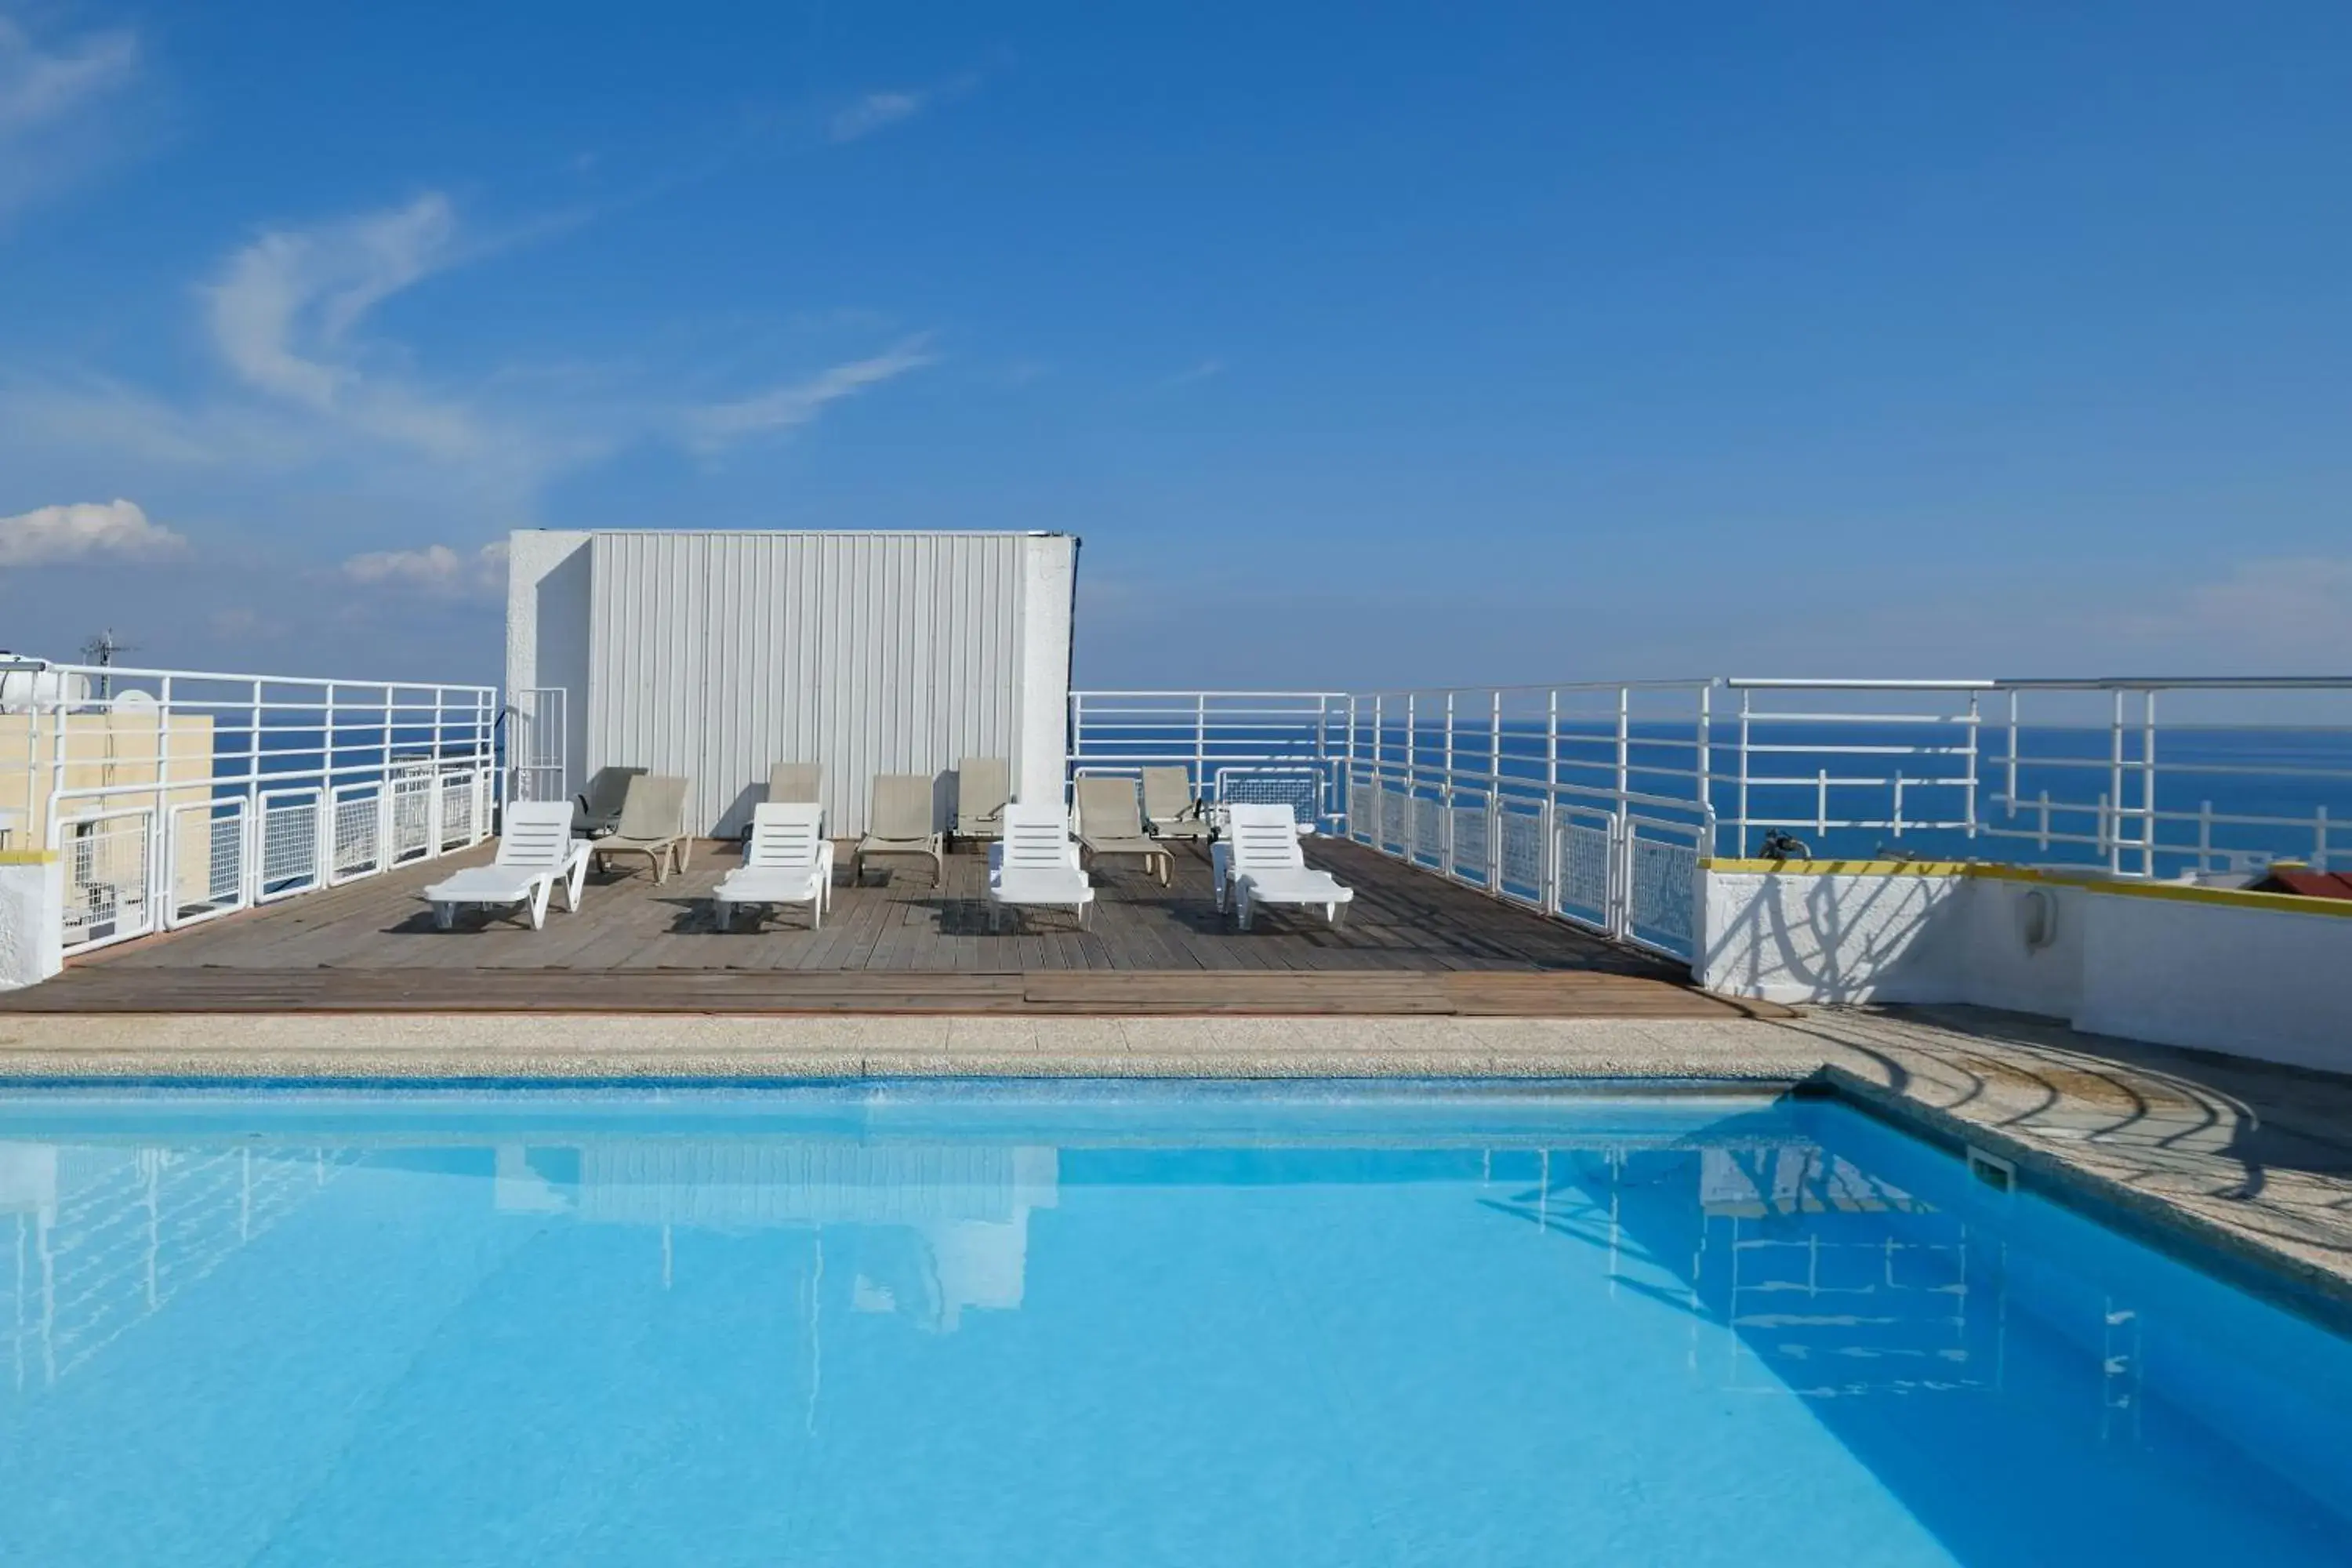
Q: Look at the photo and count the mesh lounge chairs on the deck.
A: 7